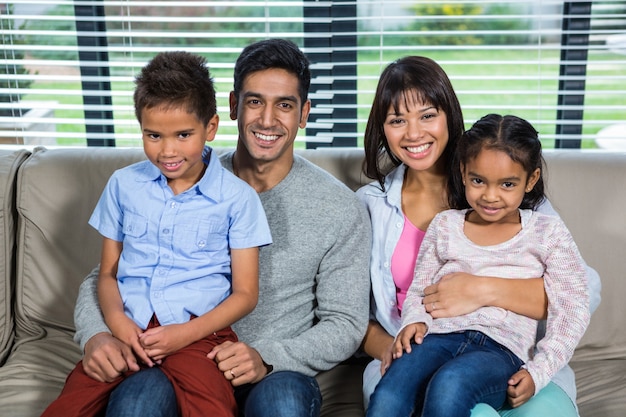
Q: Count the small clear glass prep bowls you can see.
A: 0